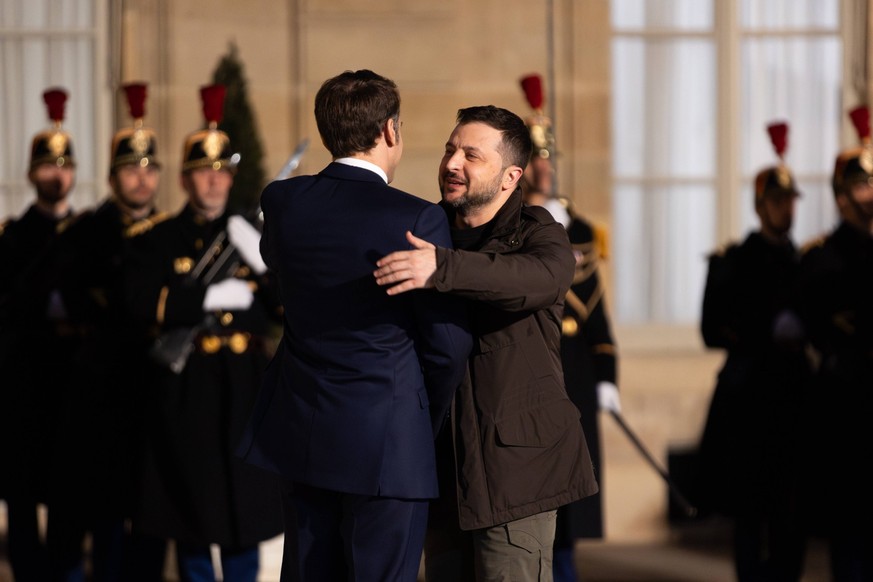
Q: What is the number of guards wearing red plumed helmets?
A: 6